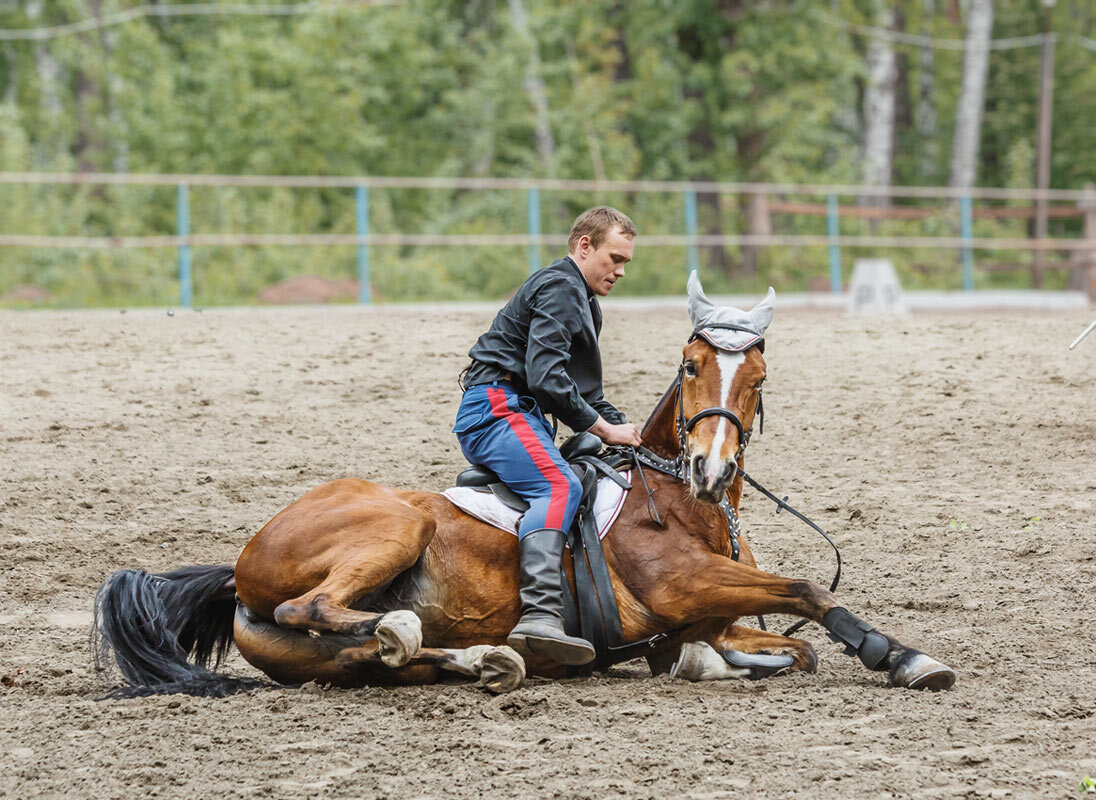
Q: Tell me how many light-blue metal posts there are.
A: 6